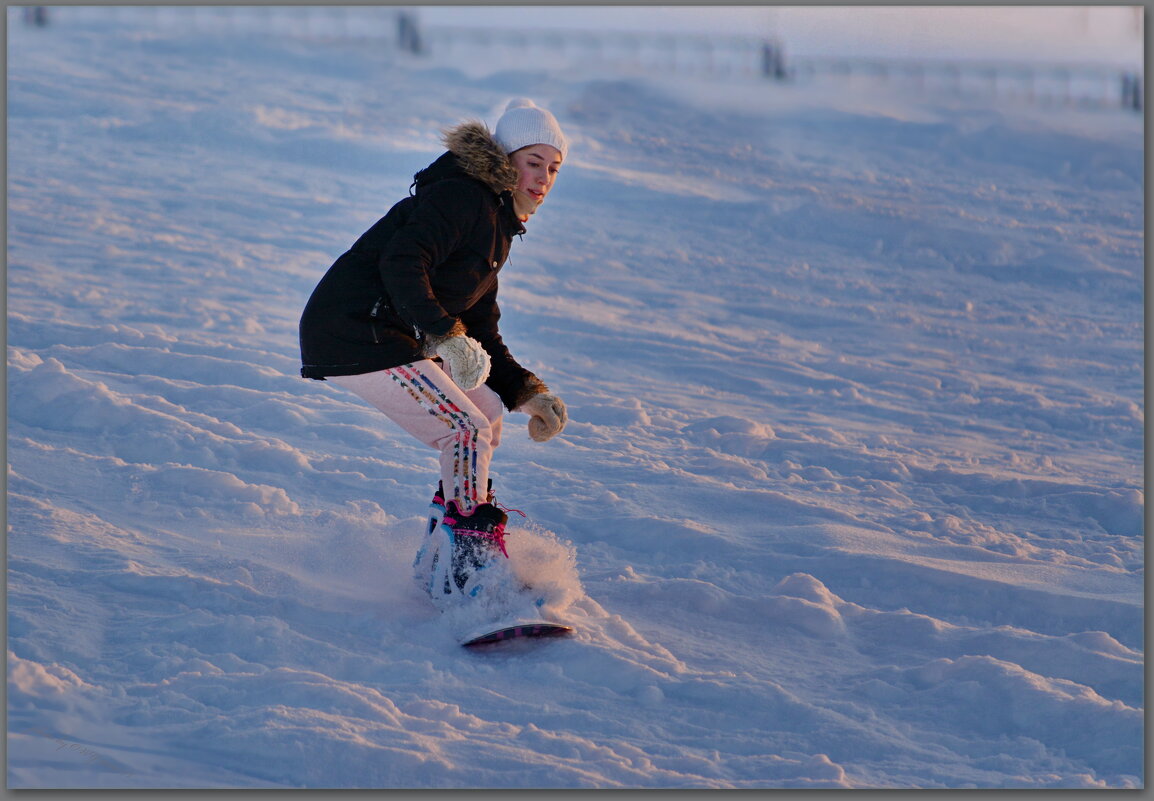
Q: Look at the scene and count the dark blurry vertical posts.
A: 4